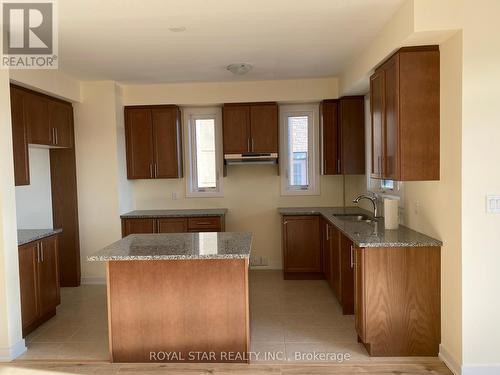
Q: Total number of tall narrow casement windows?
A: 2